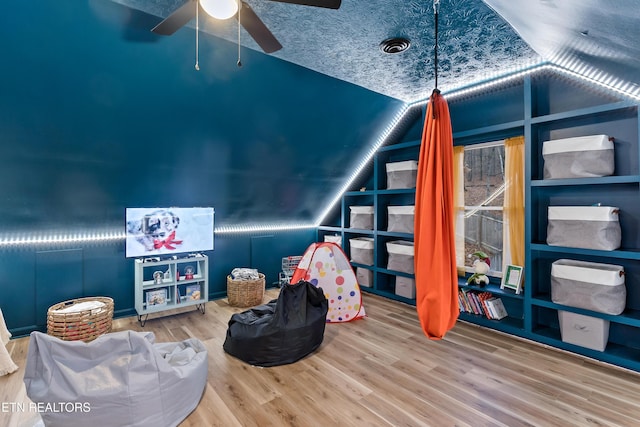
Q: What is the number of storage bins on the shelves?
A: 12